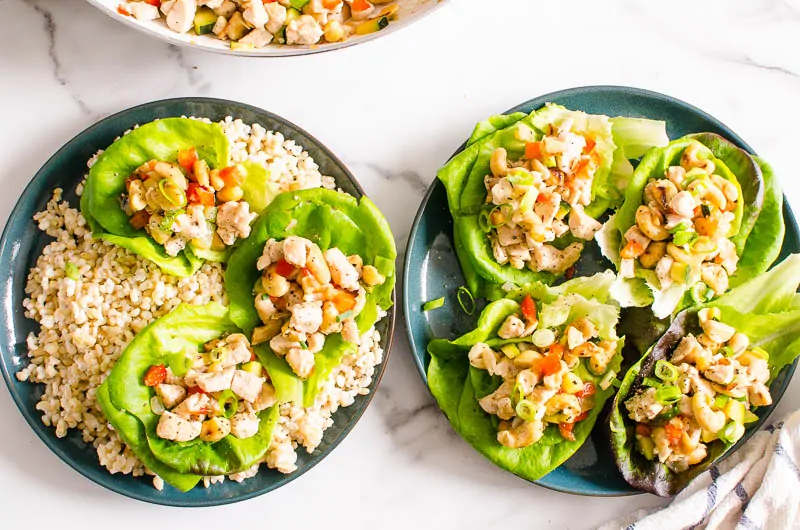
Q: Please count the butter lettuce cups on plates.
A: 7